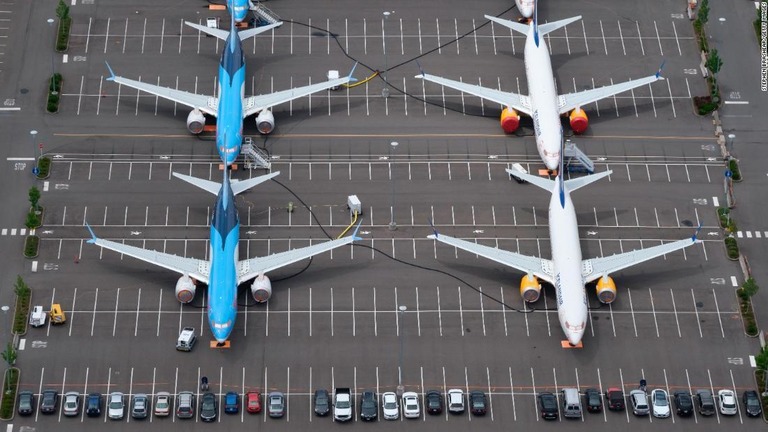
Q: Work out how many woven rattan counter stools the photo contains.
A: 0